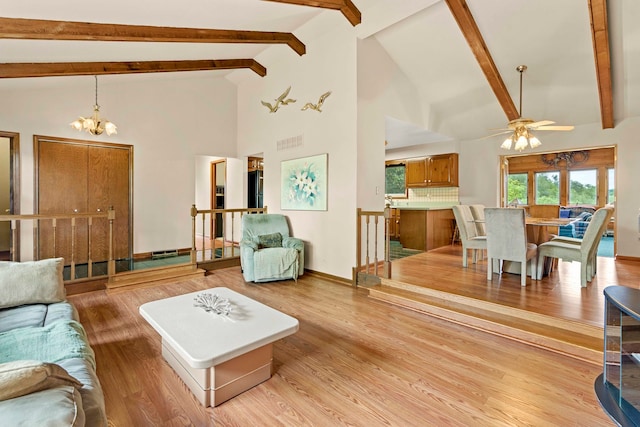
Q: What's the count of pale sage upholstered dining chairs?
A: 5